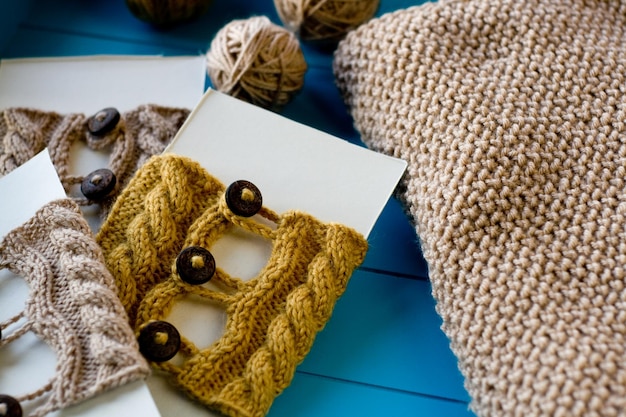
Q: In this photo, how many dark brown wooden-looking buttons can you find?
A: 6